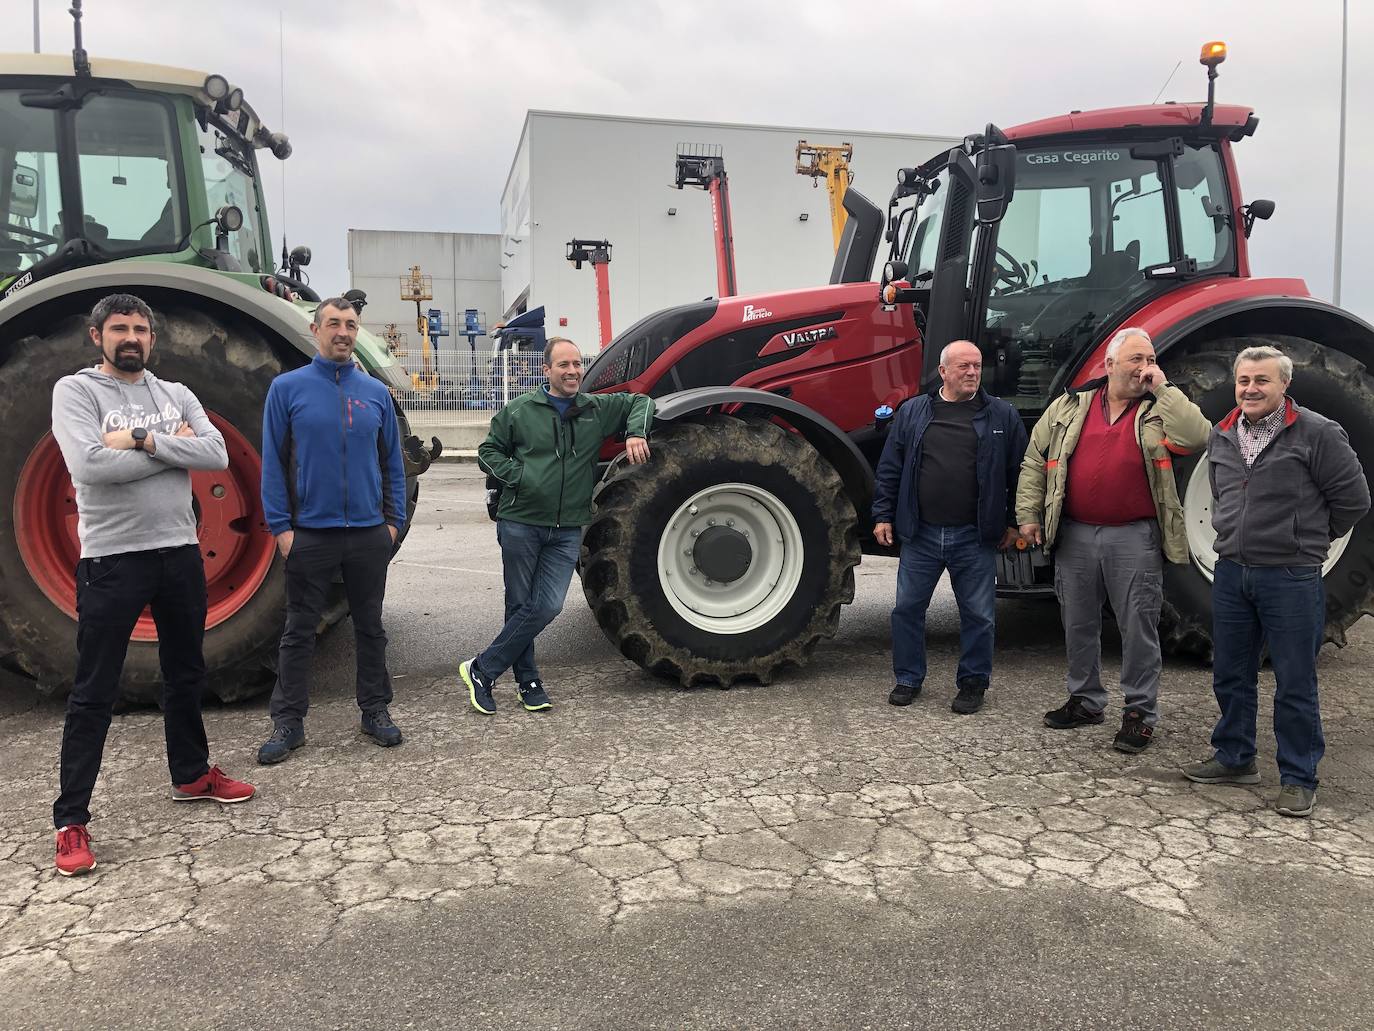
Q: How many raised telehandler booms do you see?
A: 3